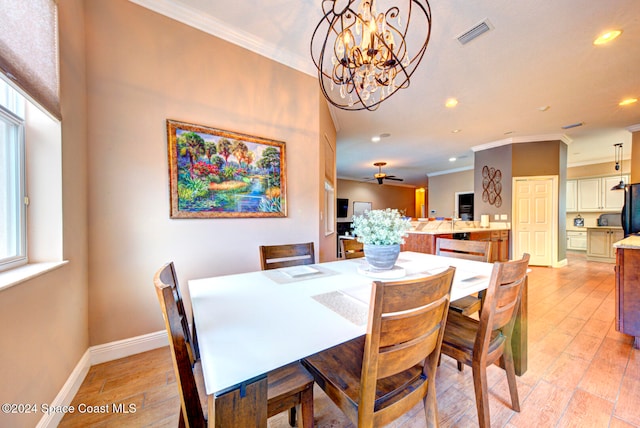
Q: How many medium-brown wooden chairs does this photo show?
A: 6